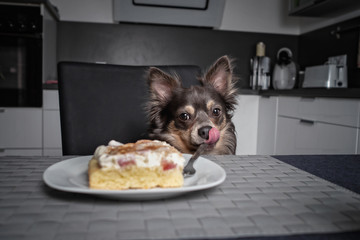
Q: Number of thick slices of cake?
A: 1